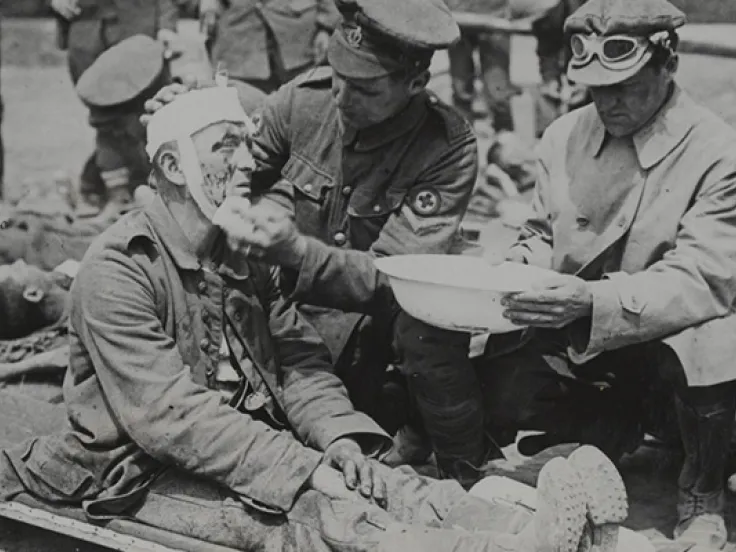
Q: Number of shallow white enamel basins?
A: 1